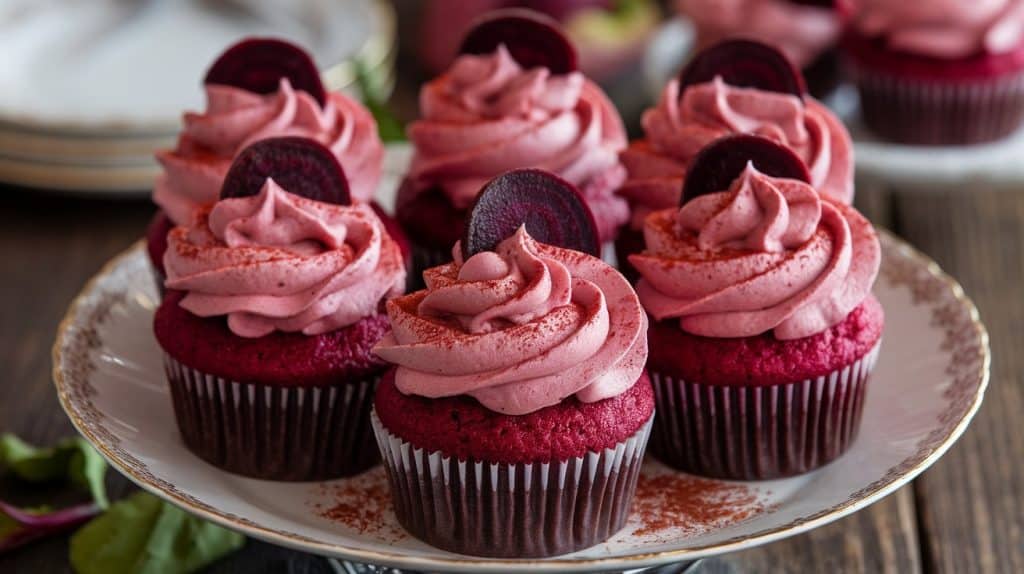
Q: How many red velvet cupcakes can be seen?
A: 8